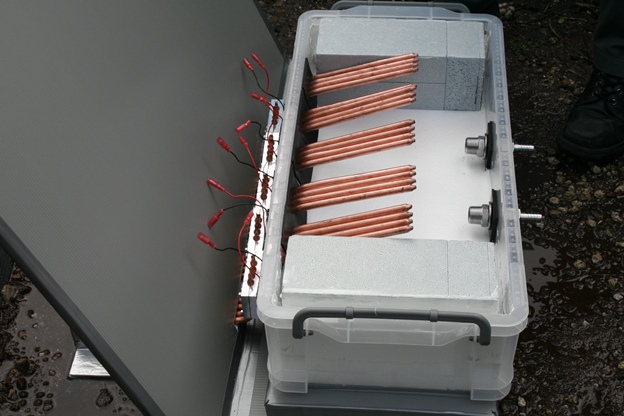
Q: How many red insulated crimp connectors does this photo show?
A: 10